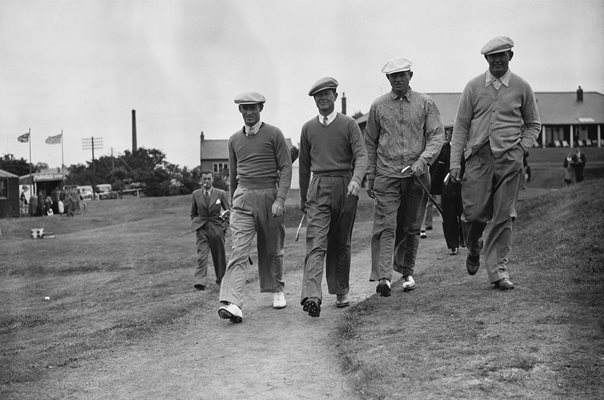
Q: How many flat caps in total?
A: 4